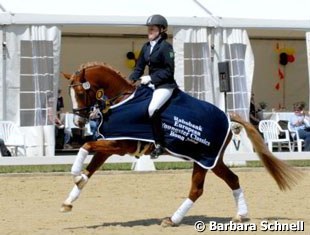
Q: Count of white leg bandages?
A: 4